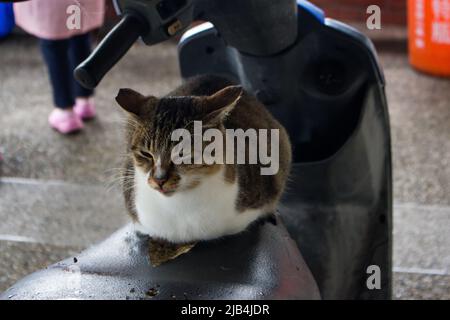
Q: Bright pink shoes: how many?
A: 2